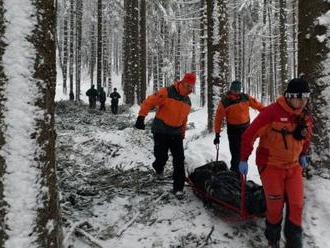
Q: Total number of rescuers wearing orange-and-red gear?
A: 3